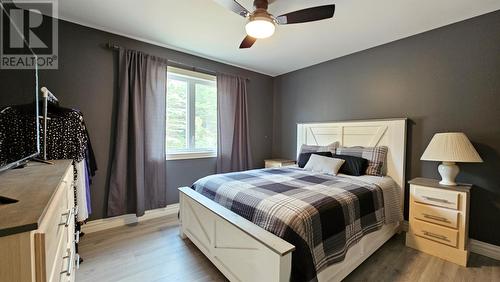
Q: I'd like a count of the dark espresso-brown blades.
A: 3